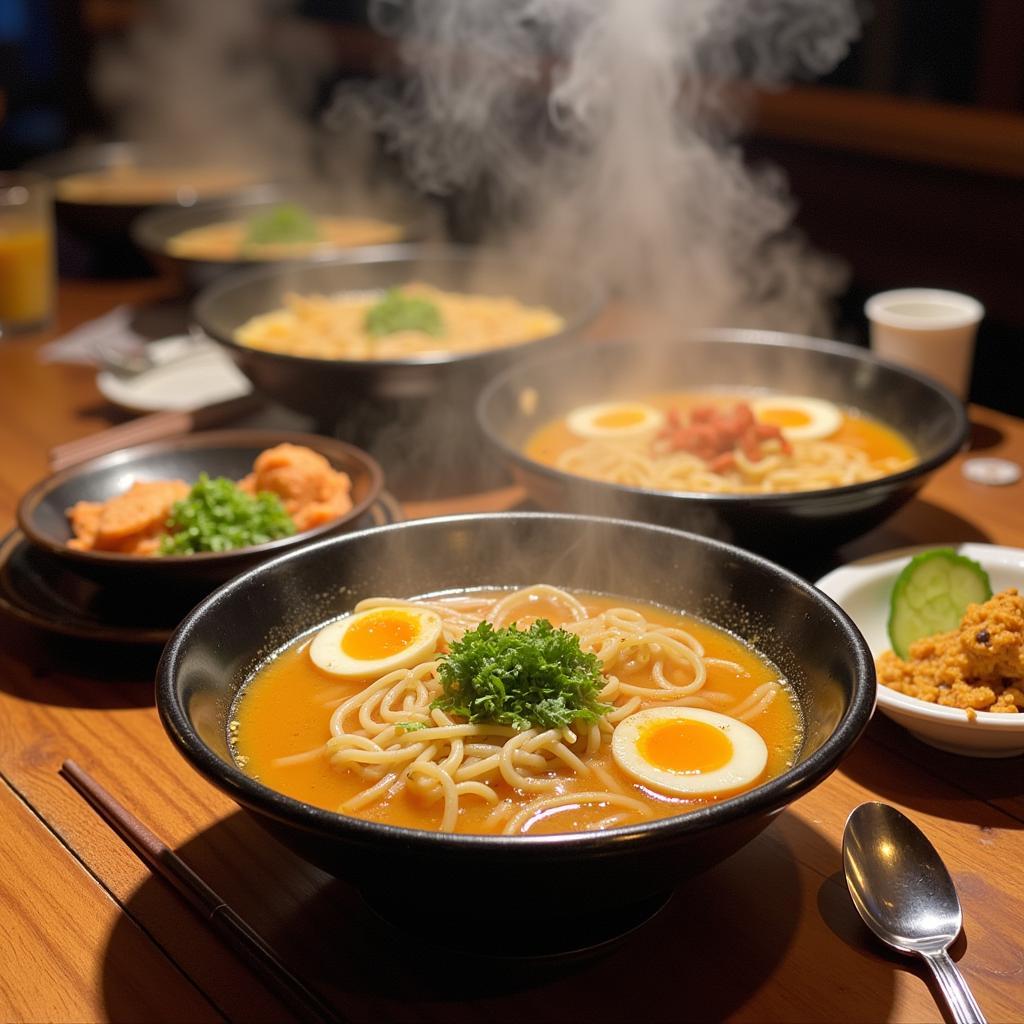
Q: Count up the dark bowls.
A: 6